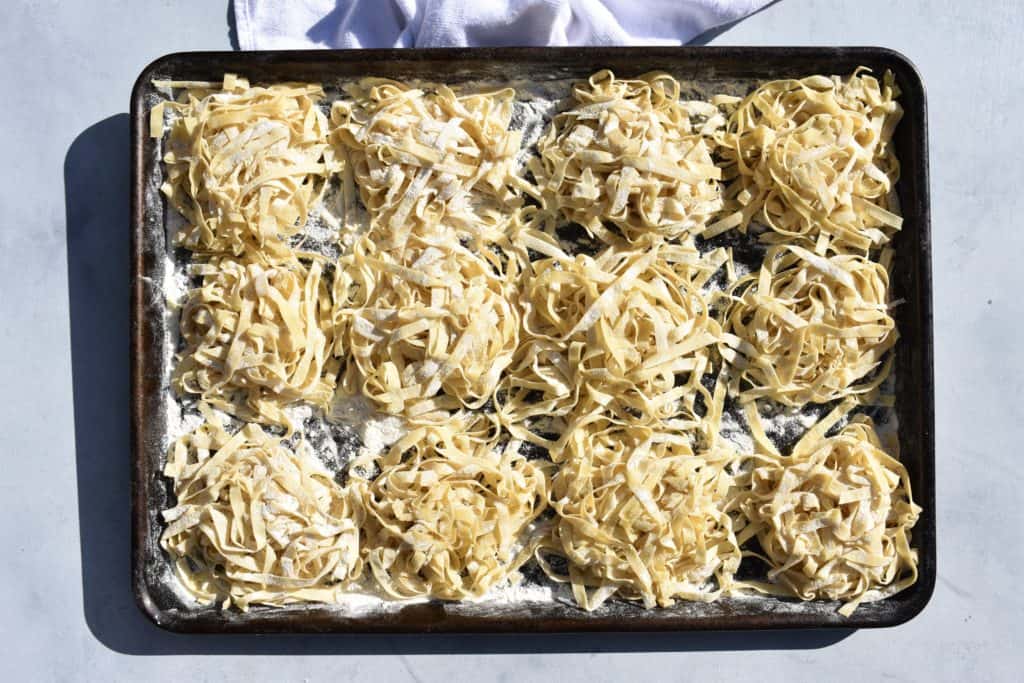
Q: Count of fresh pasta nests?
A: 12